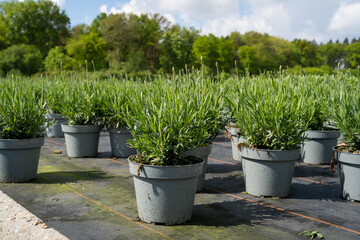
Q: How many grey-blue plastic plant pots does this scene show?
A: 10